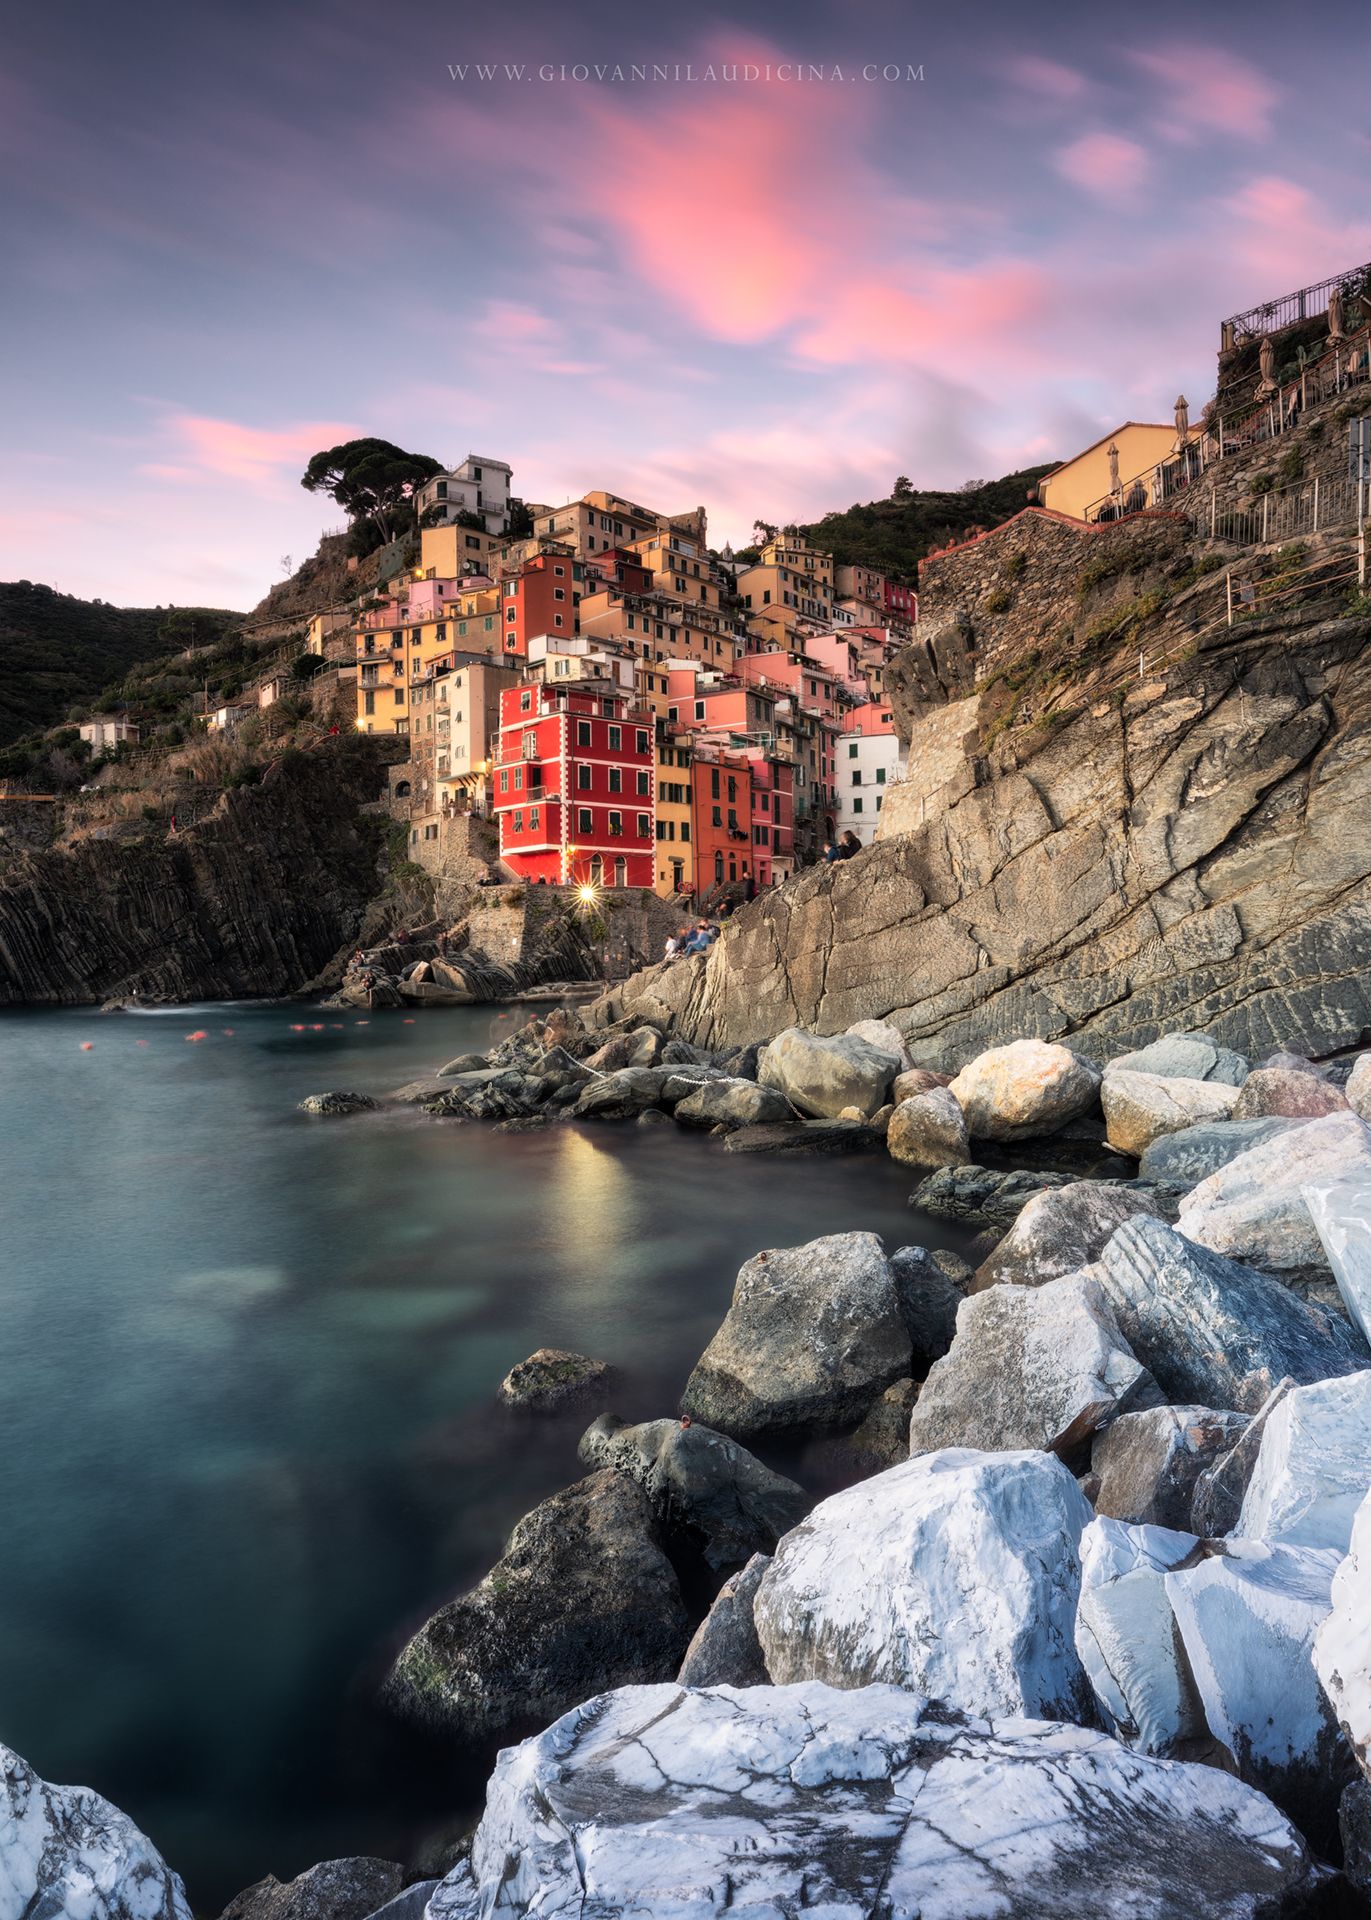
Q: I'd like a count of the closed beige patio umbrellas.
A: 4